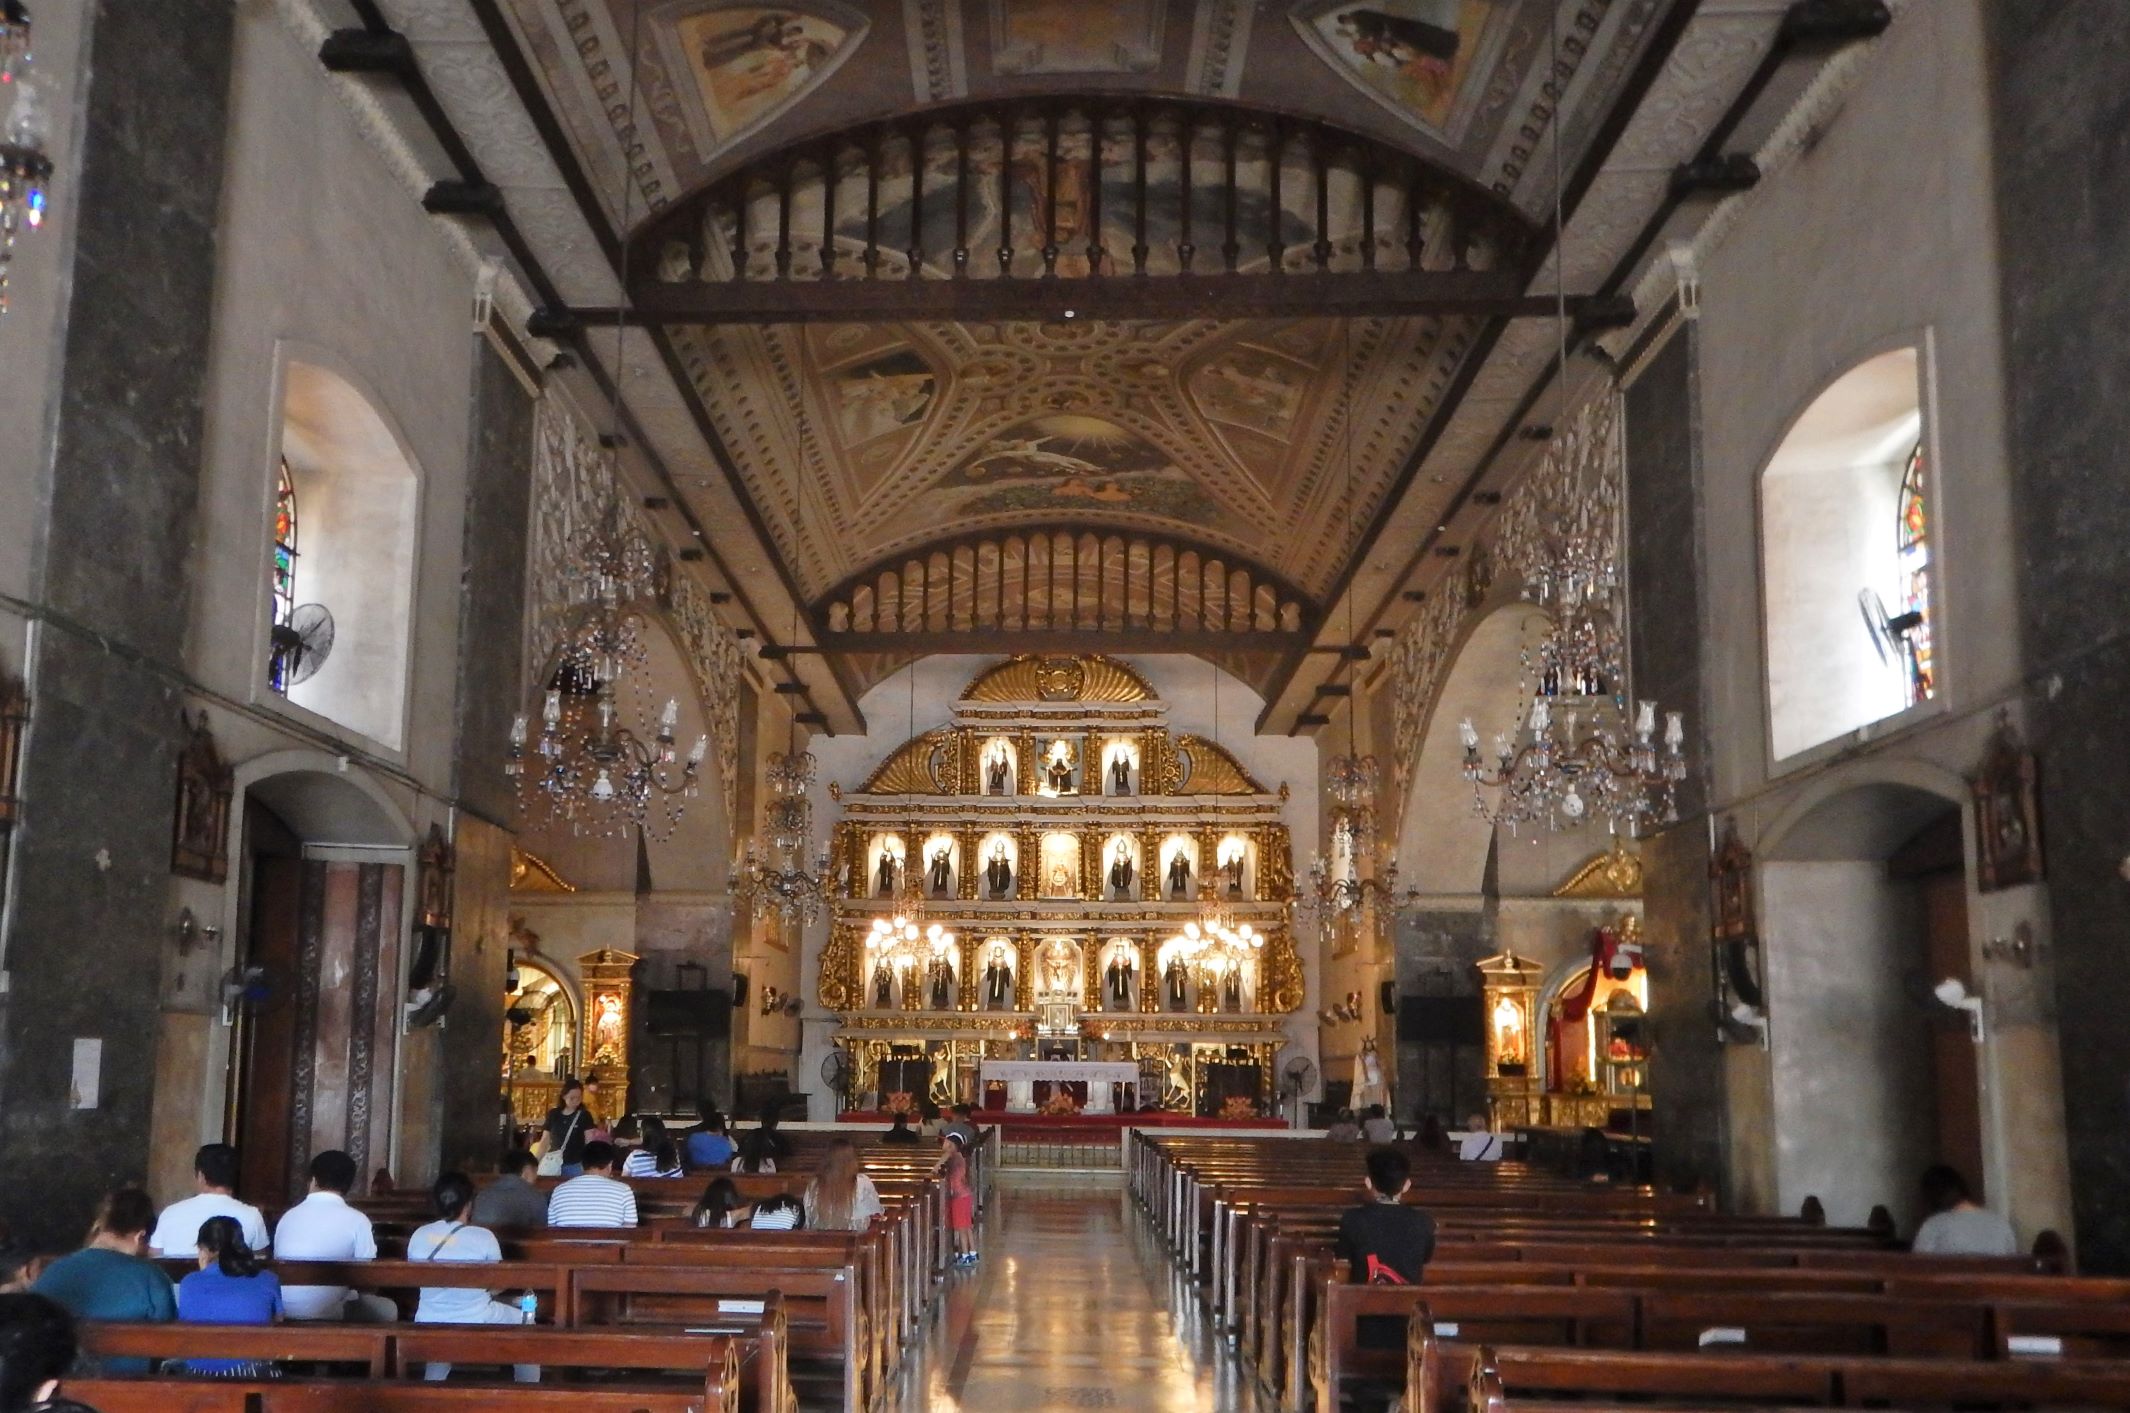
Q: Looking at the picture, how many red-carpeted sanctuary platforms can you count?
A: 1